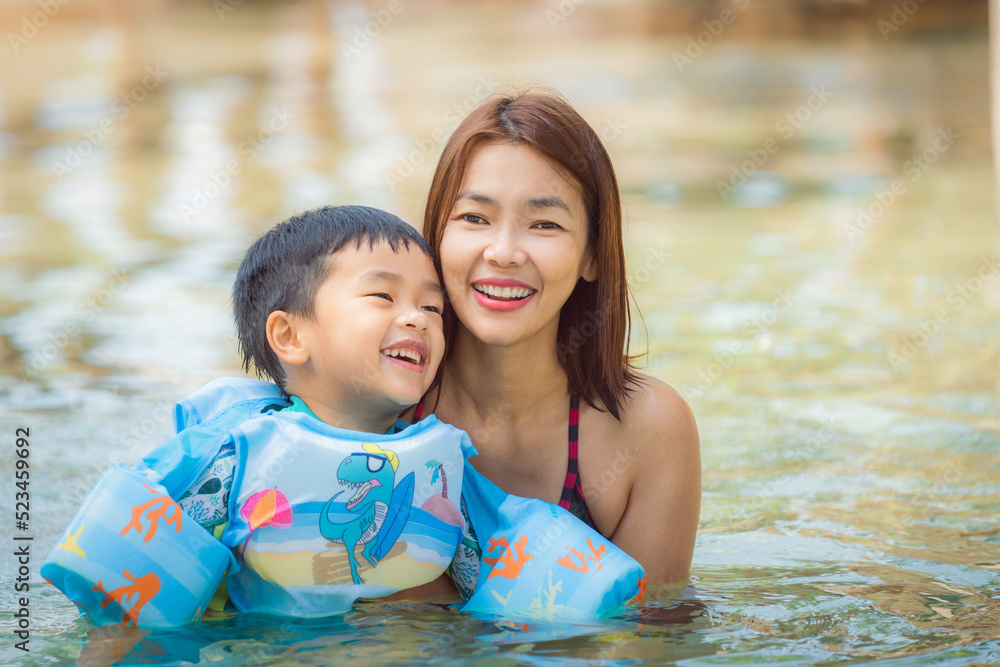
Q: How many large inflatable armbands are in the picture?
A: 2